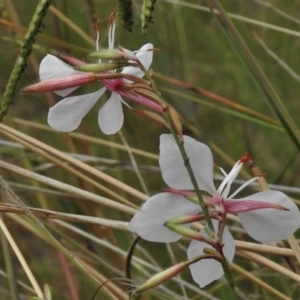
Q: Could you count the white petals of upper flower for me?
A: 4